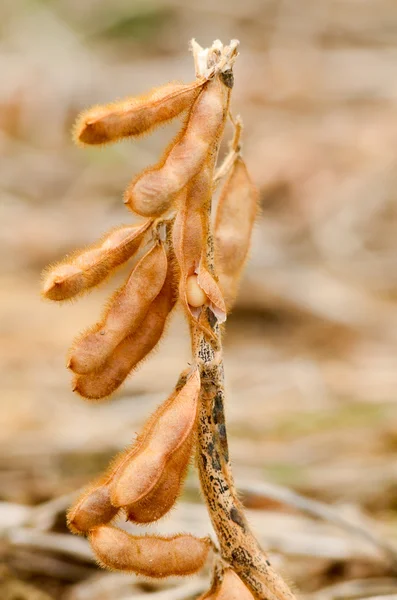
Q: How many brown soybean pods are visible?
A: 12